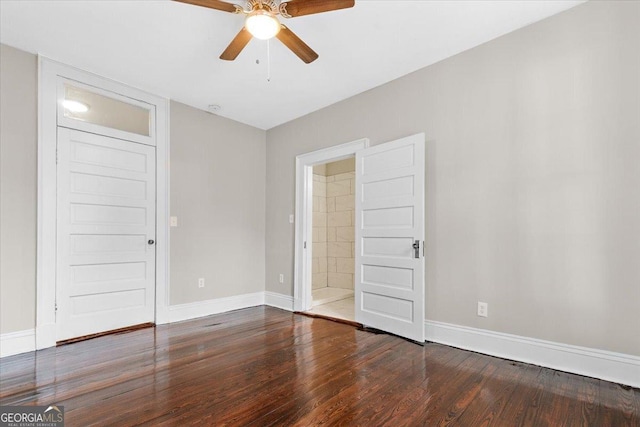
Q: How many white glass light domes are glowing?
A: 1